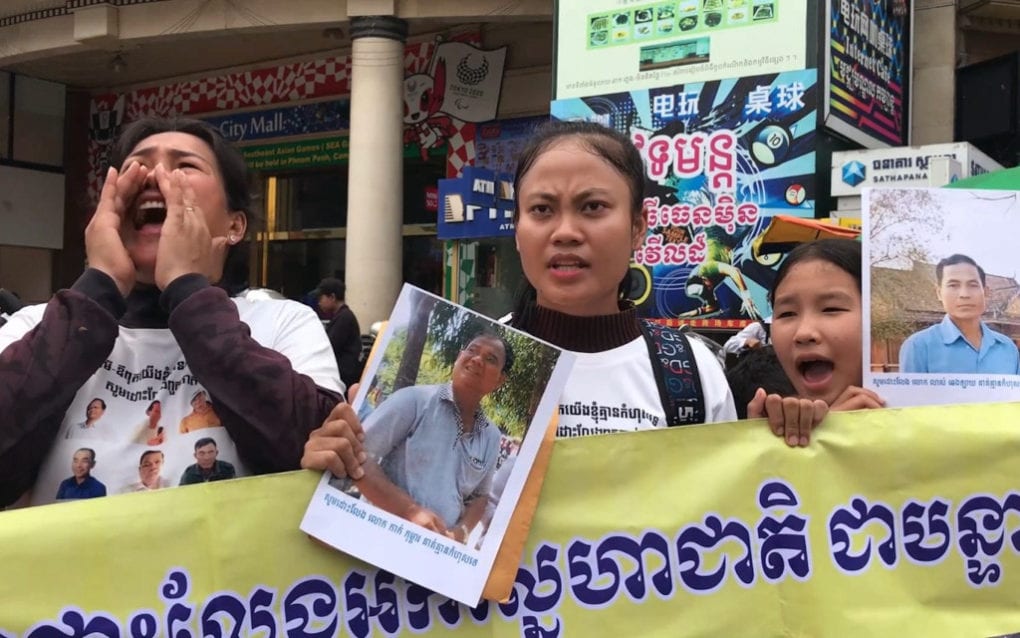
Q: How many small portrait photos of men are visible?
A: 6